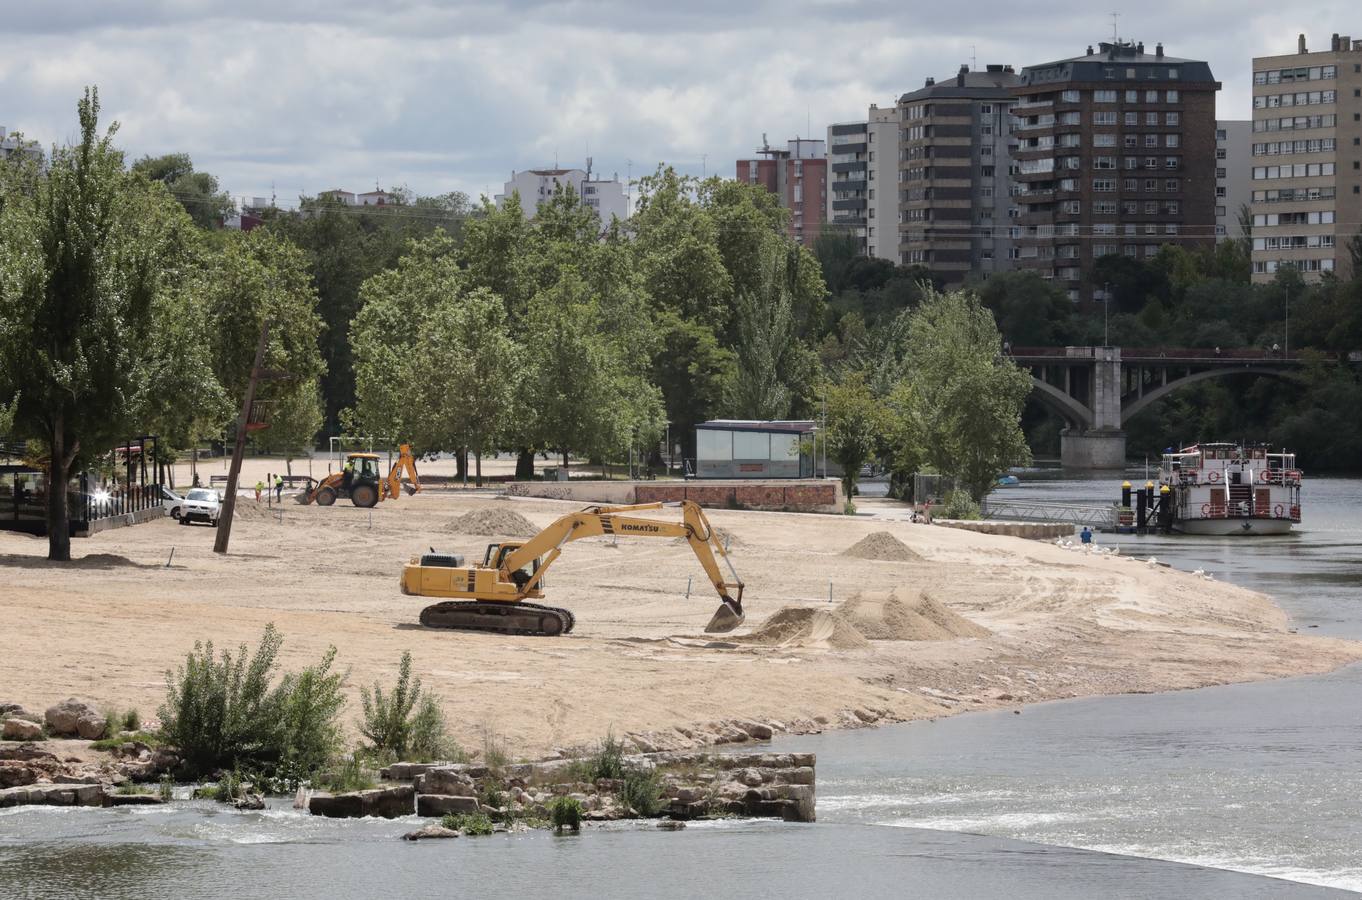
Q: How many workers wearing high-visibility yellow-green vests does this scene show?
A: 3